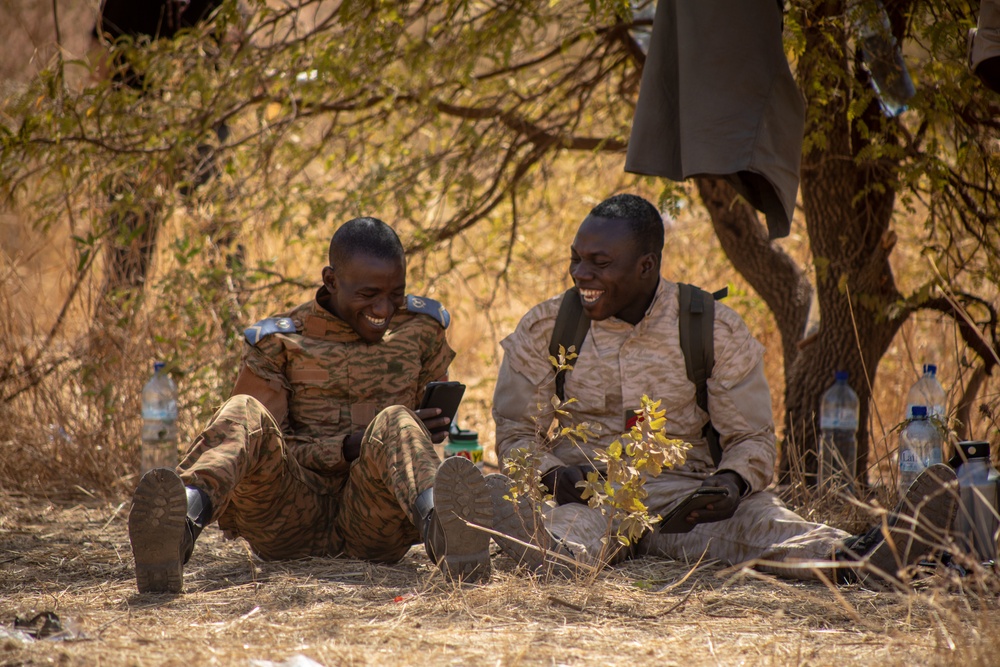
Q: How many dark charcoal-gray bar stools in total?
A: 0